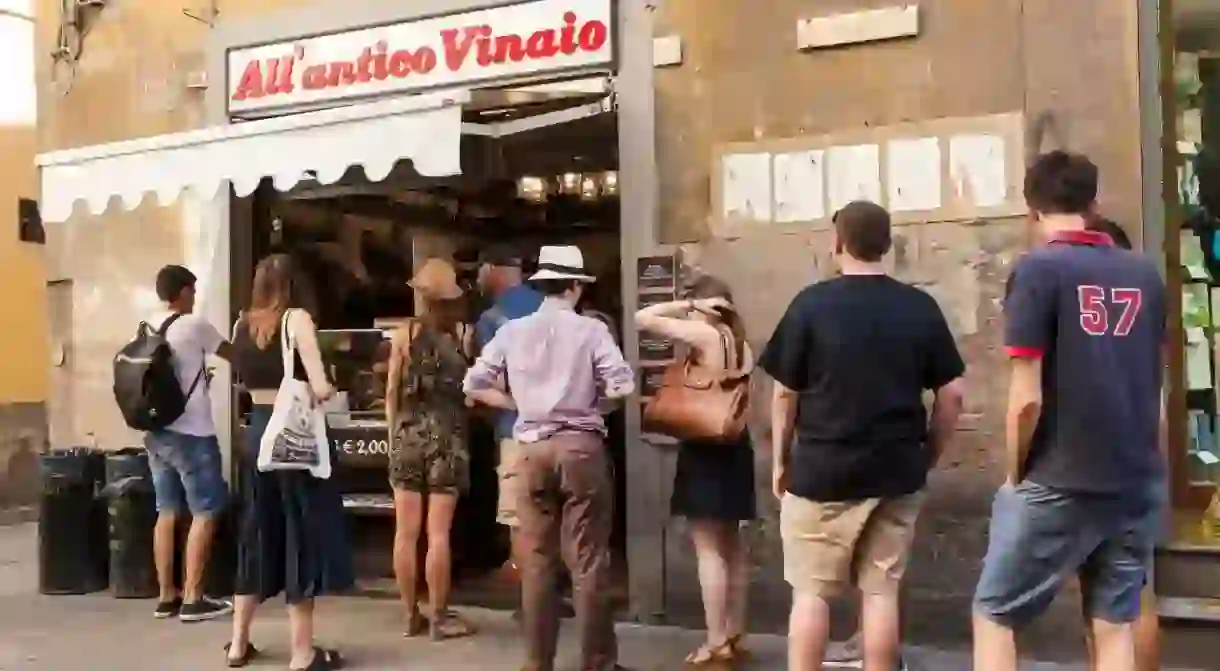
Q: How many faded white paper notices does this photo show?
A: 5